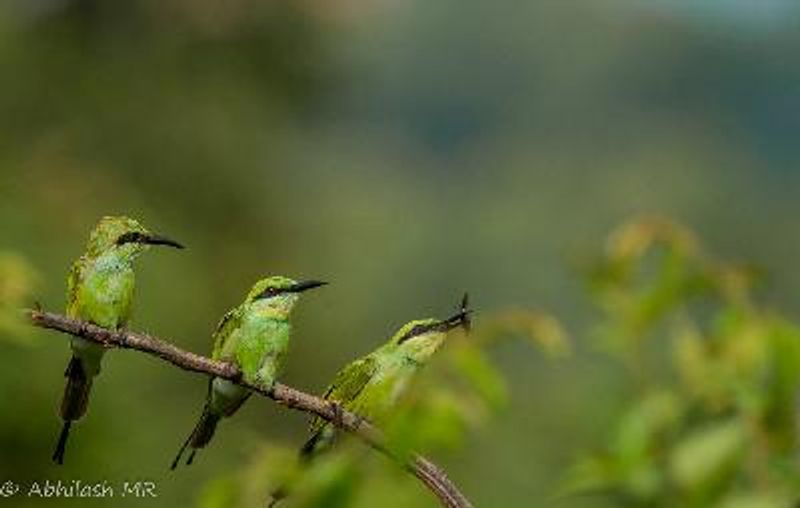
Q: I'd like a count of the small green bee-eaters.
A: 3